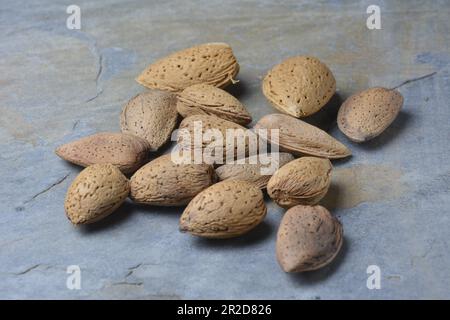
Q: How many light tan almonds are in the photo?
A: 14